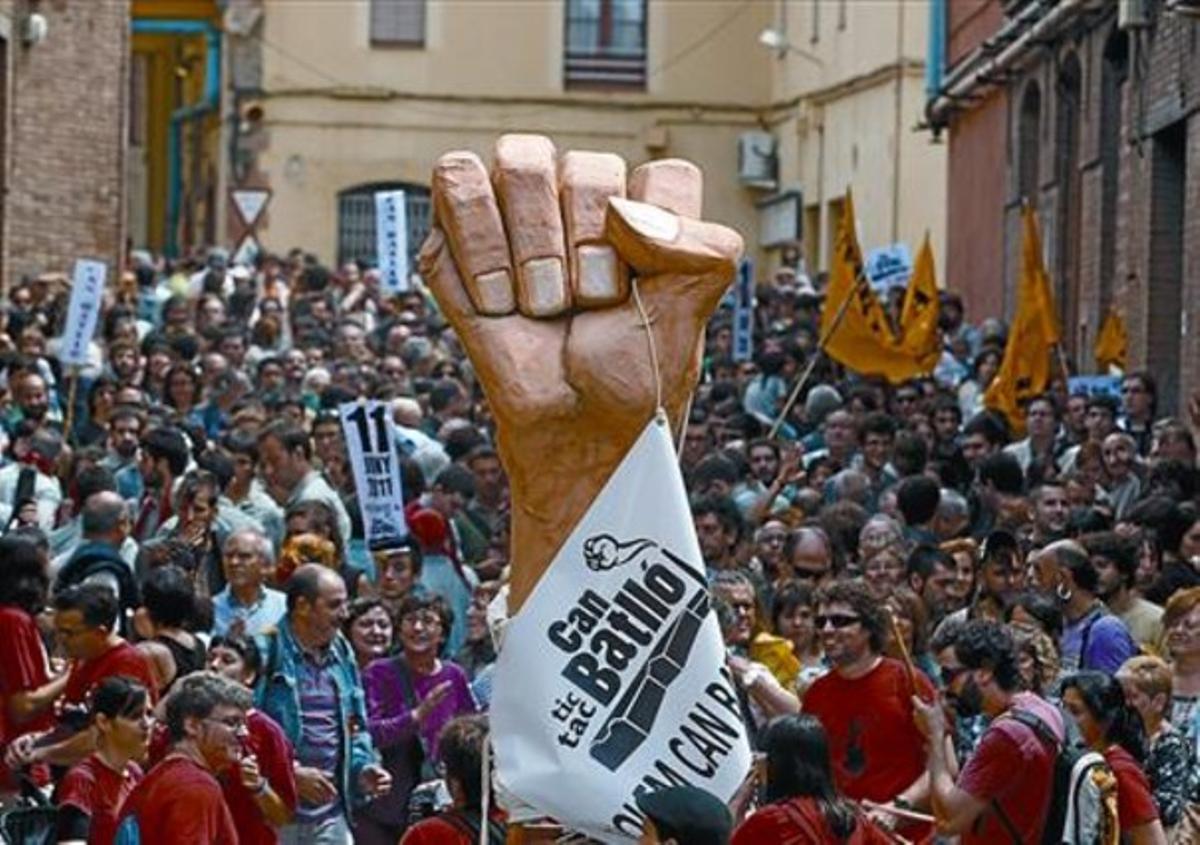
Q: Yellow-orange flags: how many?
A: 4